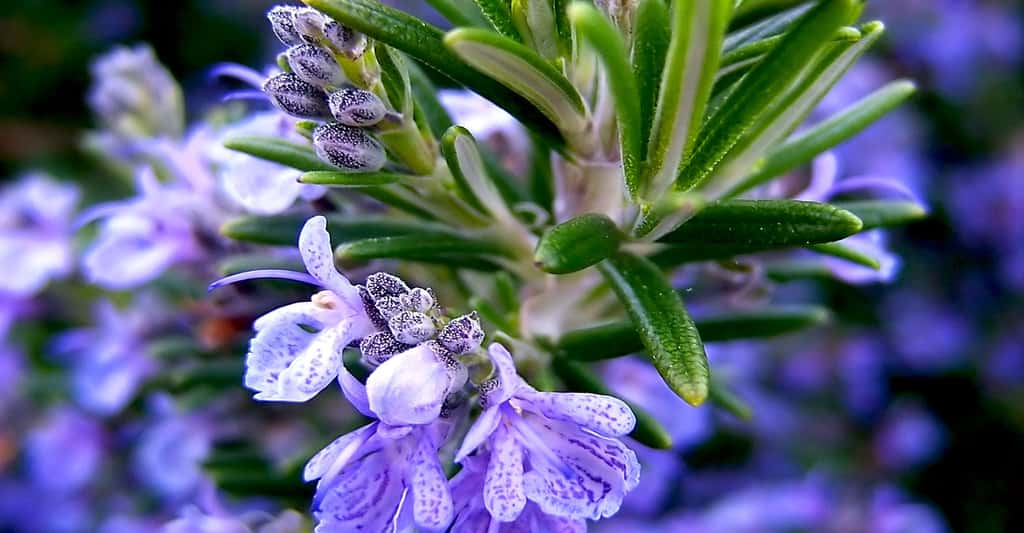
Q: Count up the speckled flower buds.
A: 13